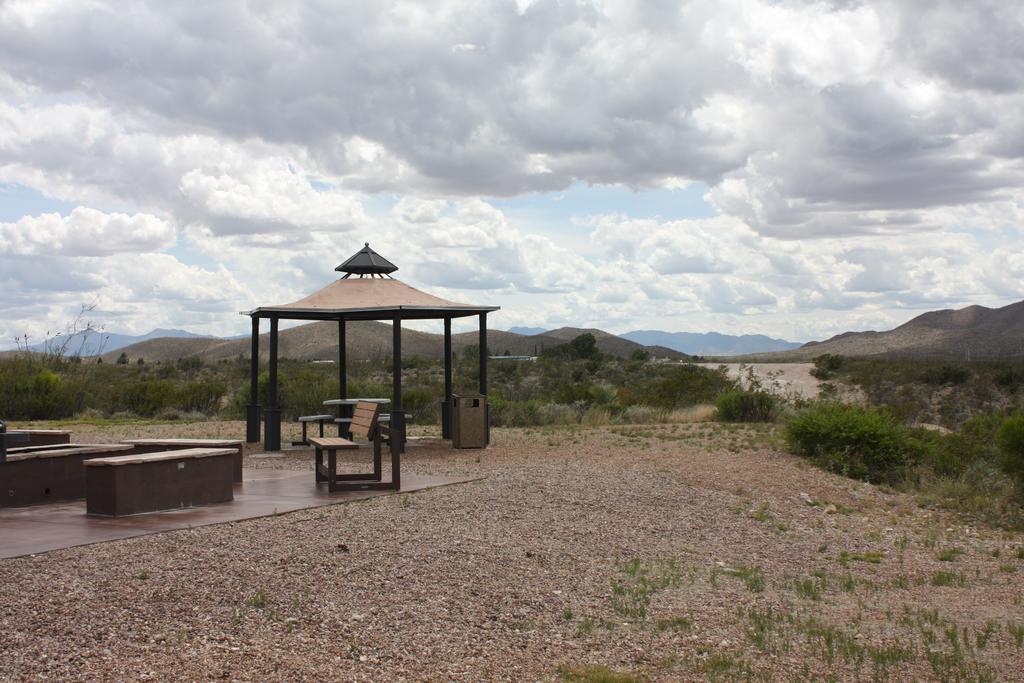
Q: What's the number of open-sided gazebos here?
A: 1